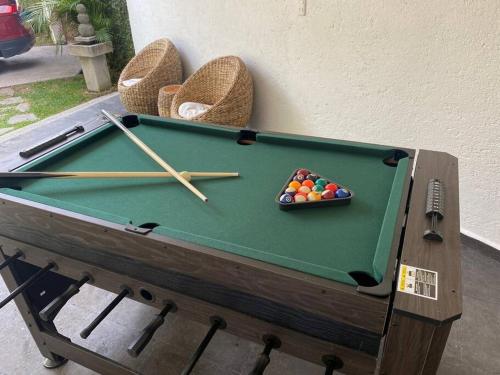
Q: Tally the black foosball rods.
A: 8